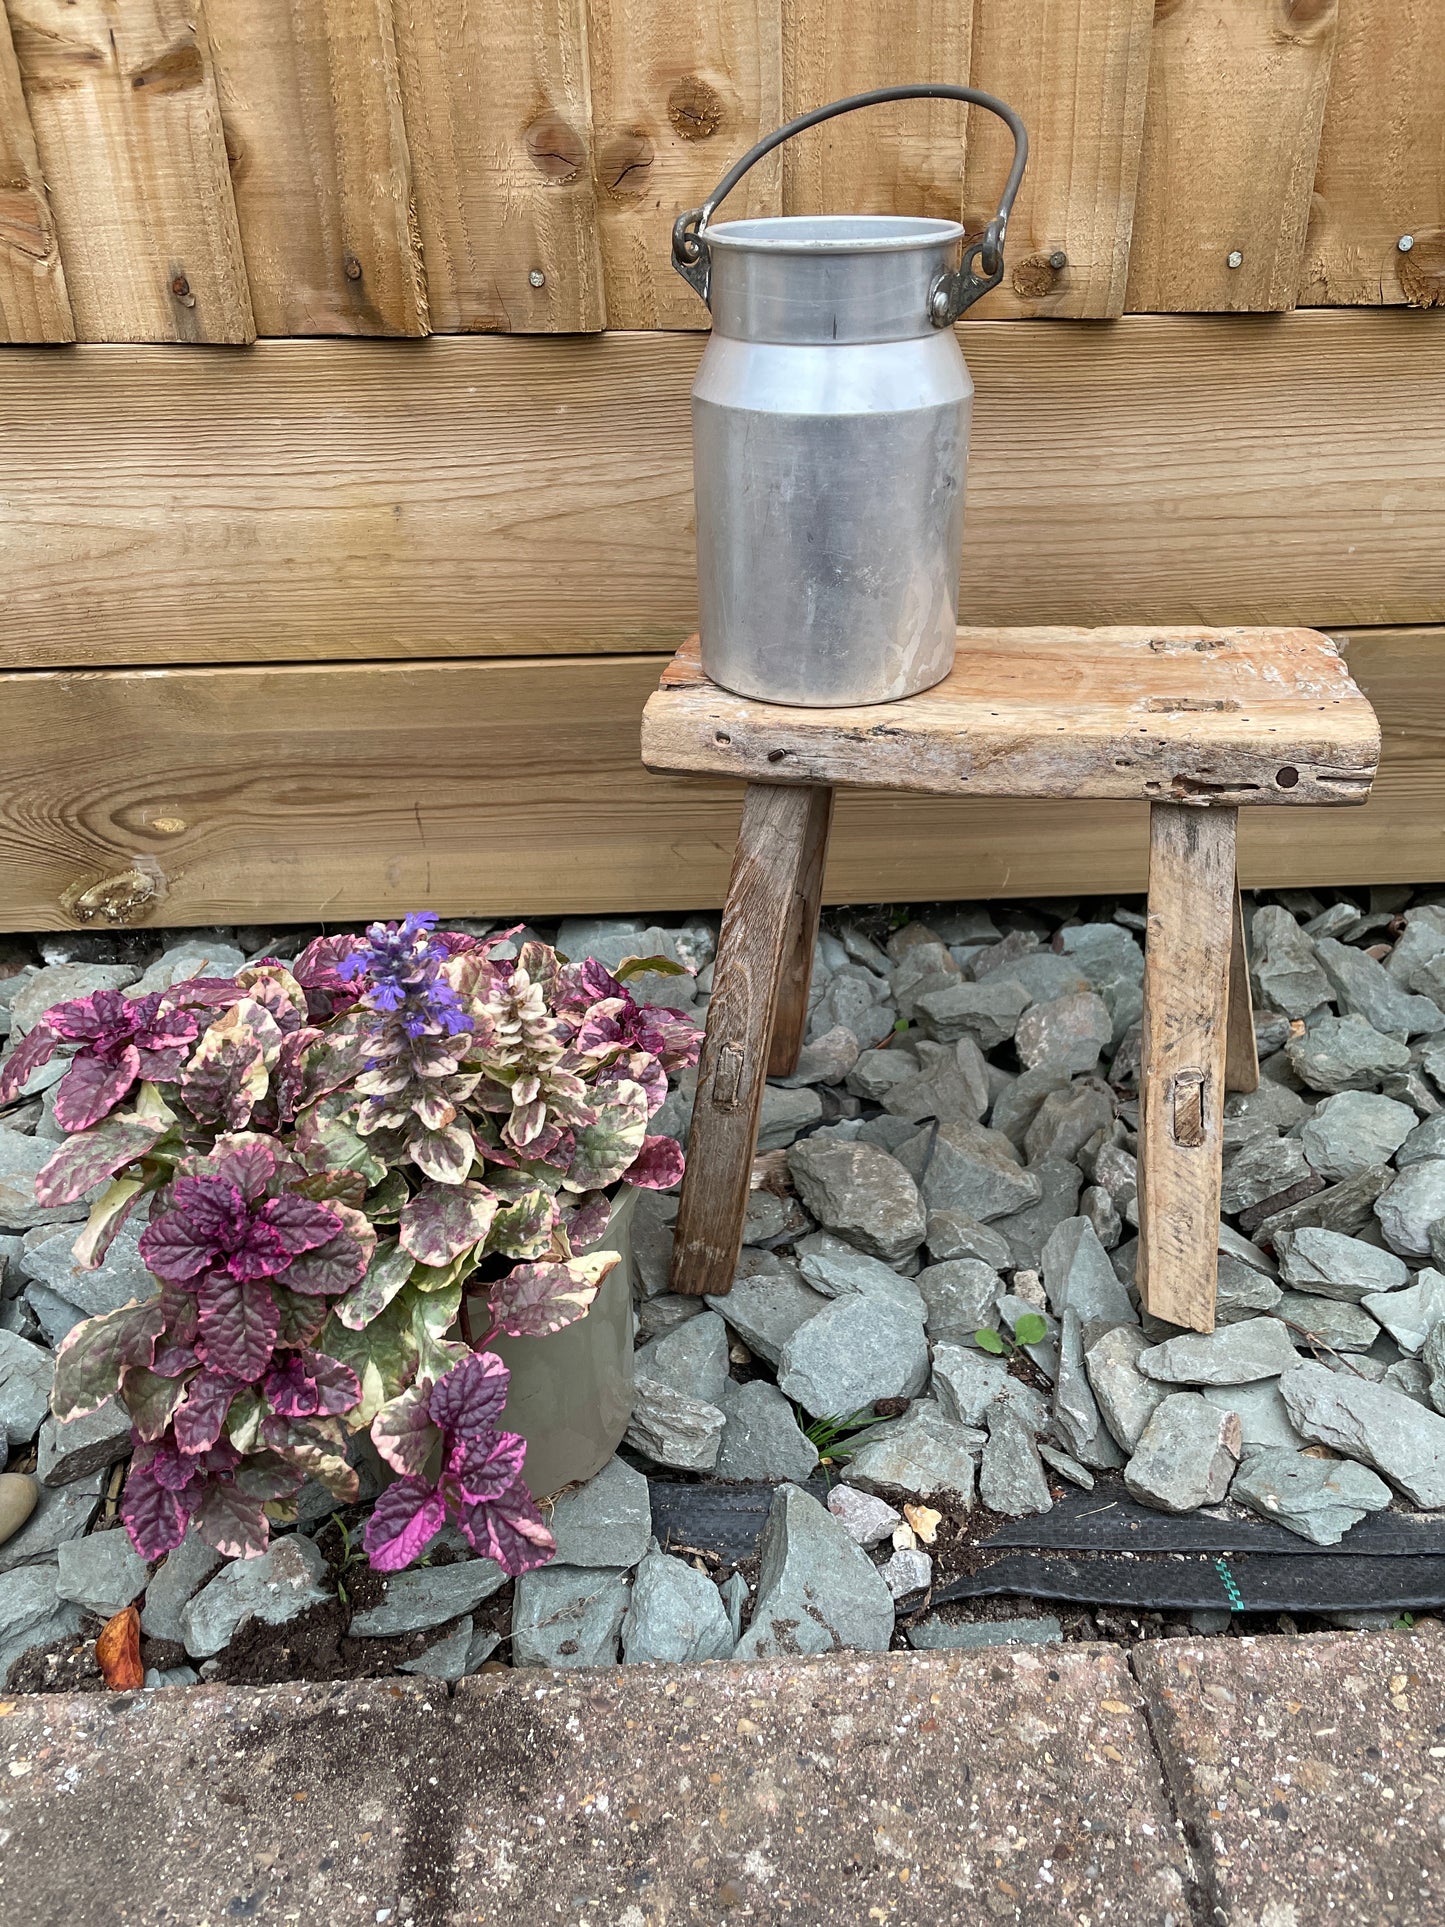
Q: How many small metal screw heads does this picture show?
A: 6